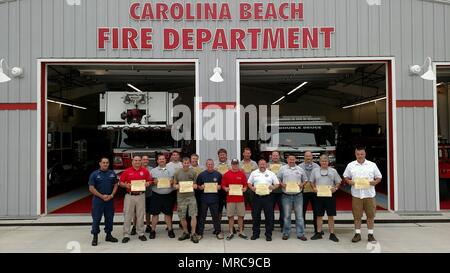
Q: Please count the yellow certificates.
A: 14